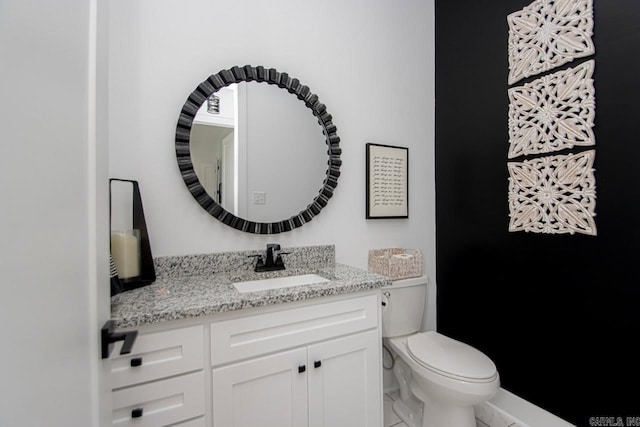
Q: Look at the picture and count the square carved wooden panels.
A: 3